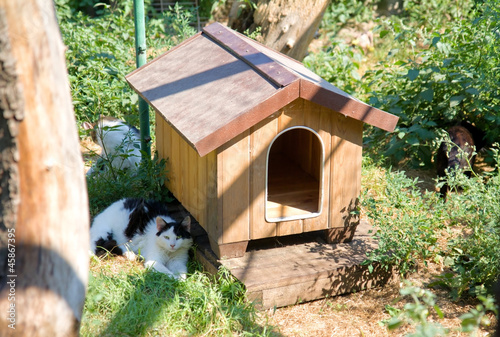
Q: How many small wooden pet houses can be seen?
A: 1